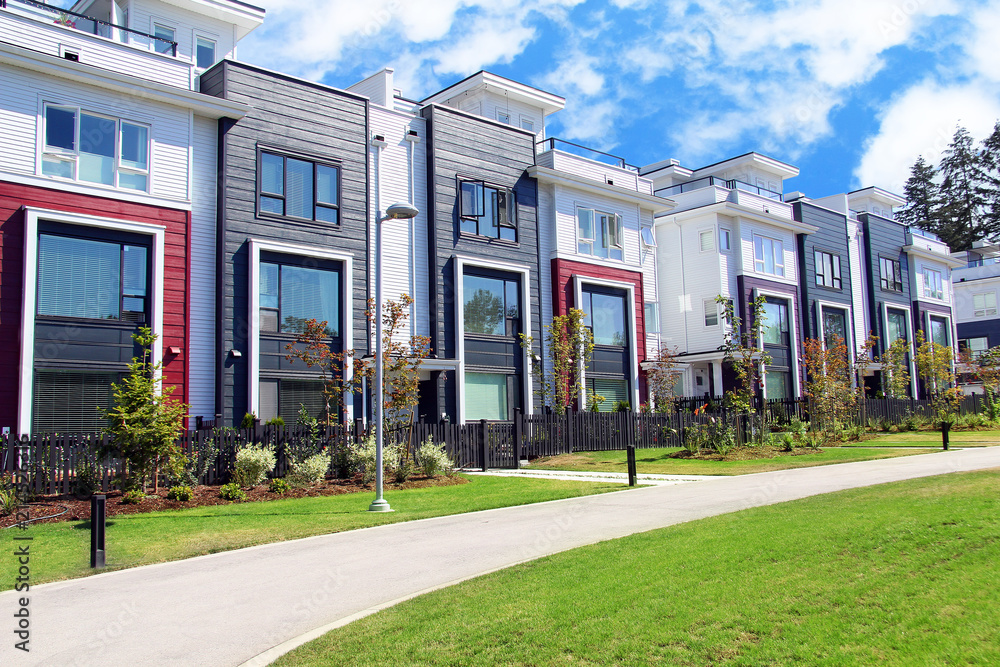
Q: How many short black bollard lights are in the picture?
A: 3